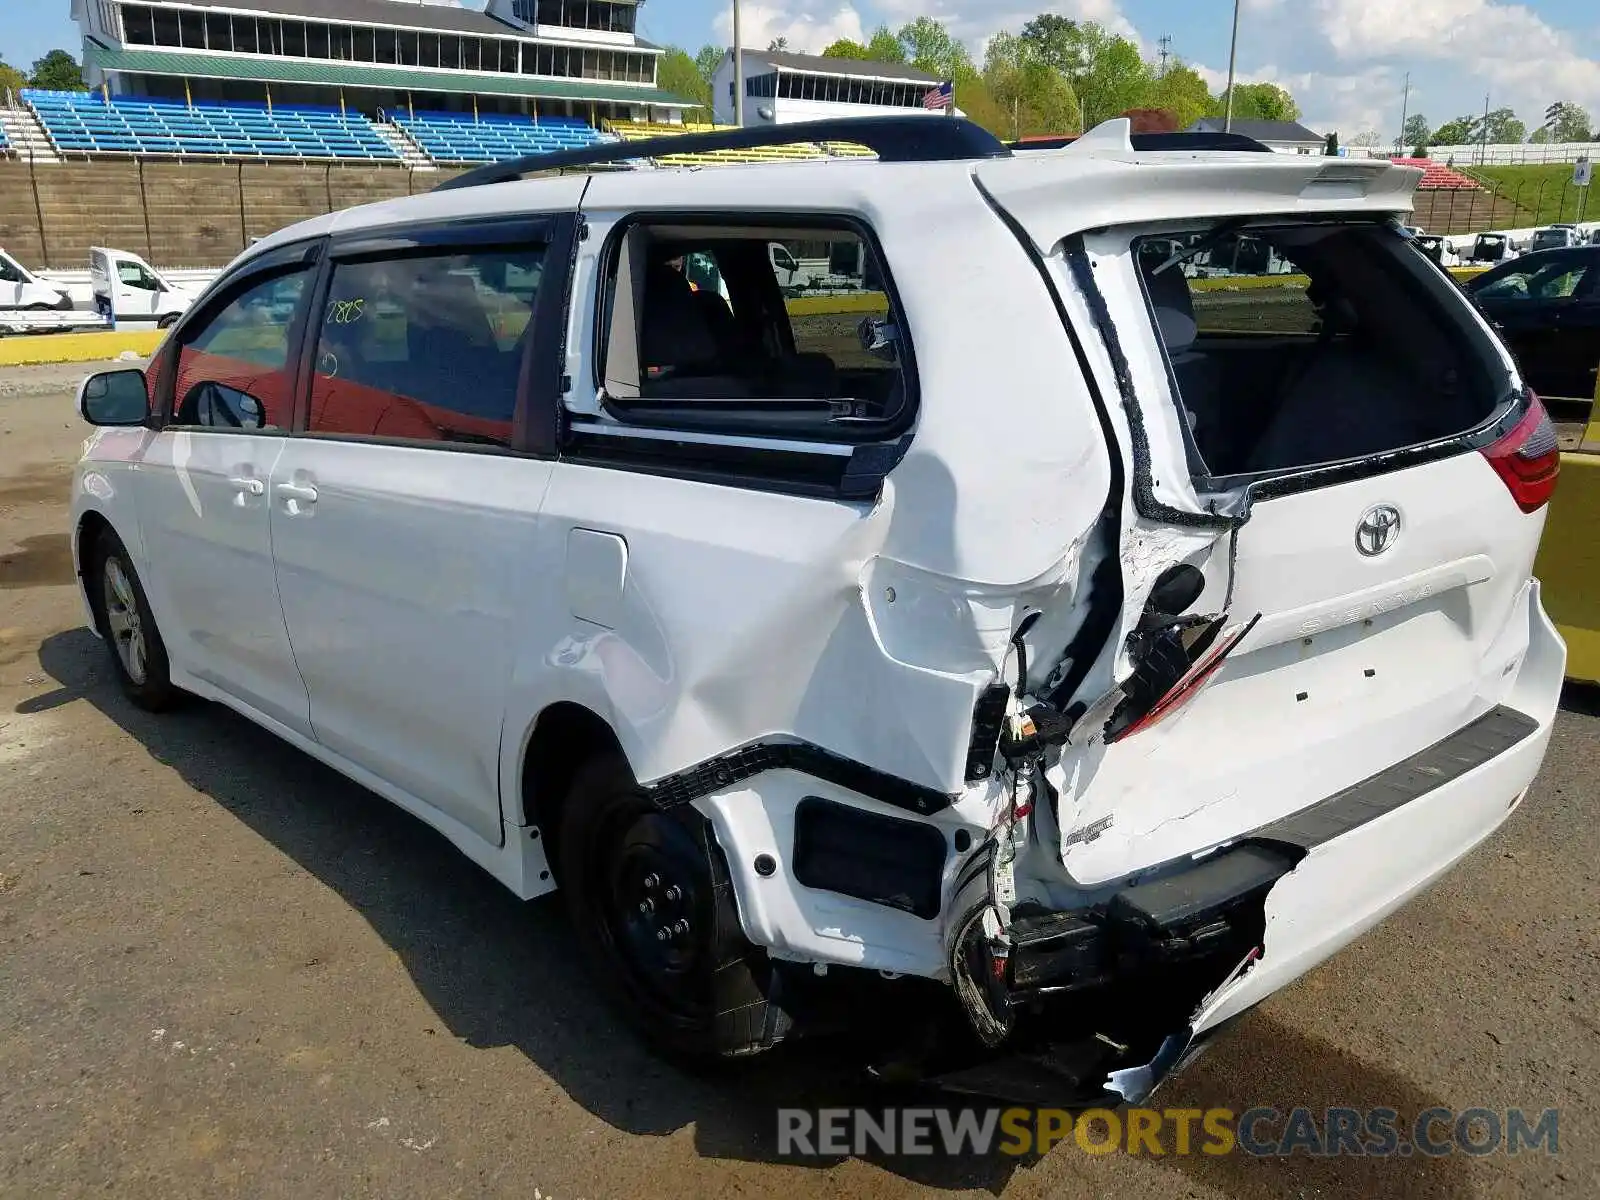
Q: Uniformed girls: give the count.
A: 0